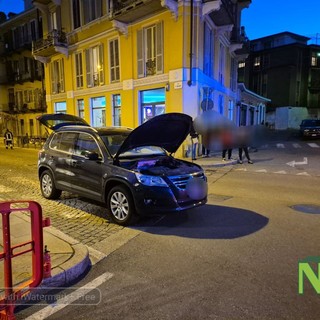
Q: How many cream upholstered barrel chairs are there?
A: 0